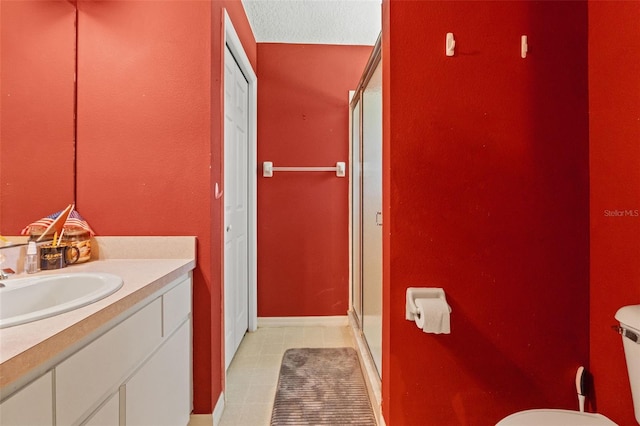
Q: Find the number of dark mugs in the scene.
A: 1